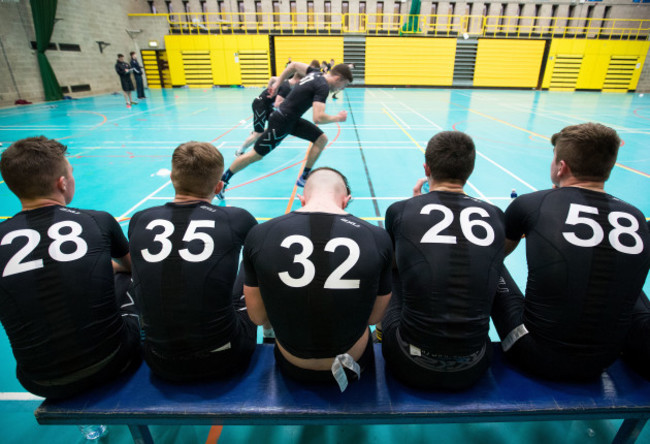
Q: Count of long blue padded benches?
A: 1